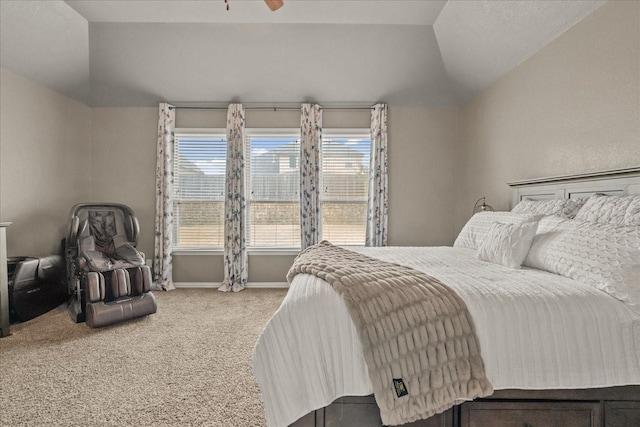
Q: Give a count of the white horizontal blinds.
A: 3